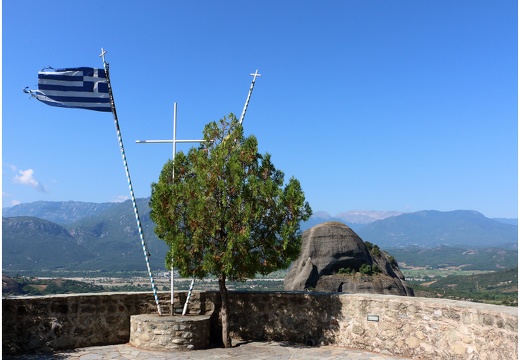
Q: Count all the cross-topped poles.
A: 2